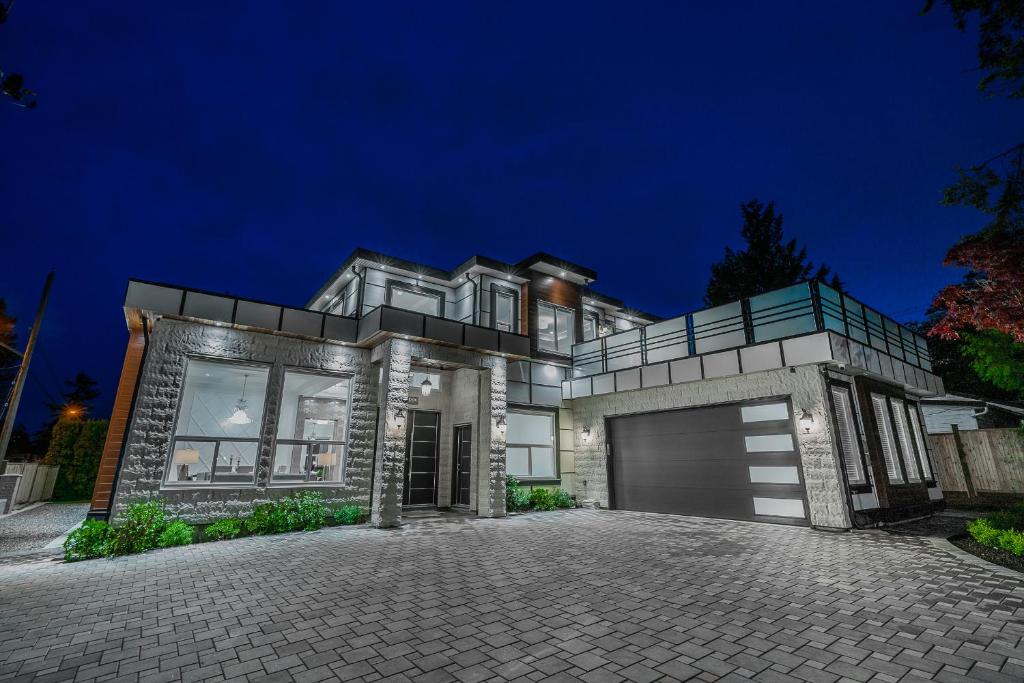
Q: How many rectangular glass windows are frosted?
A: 4